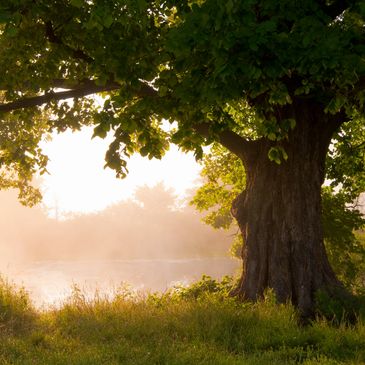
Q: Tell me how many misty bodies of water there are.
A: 1